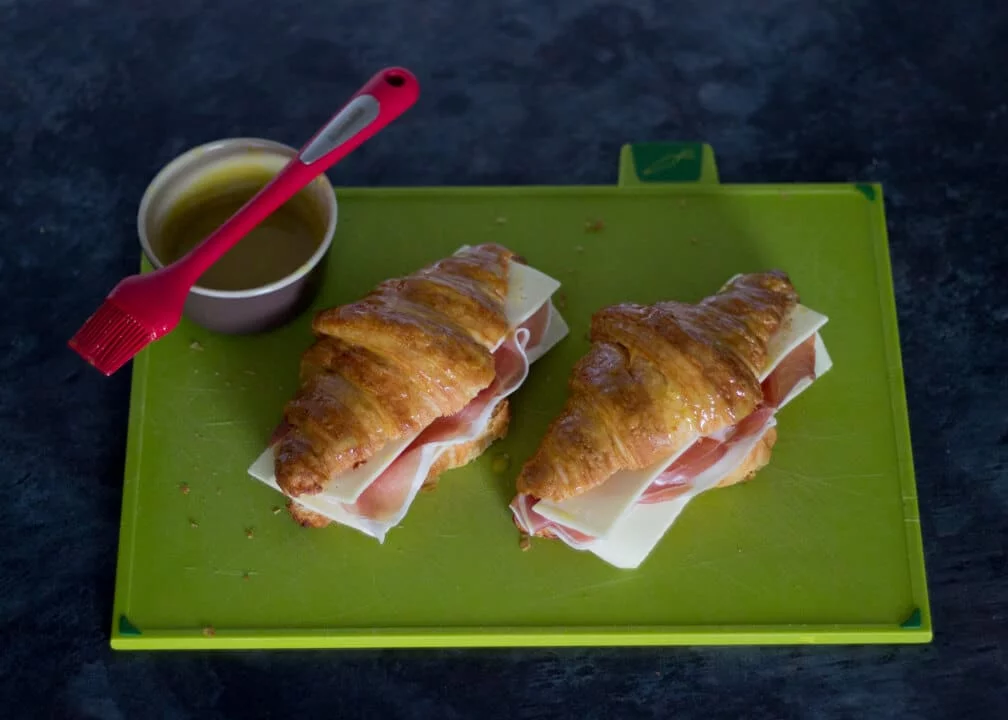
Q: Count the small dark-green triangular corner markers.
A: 3